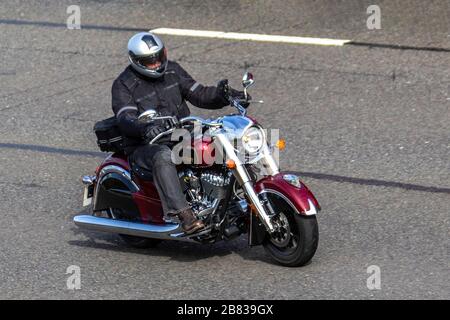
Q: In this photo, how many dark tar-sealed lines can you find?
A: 2